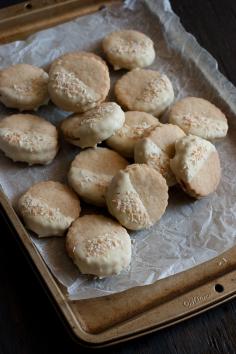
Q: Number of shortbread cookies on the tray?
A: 14